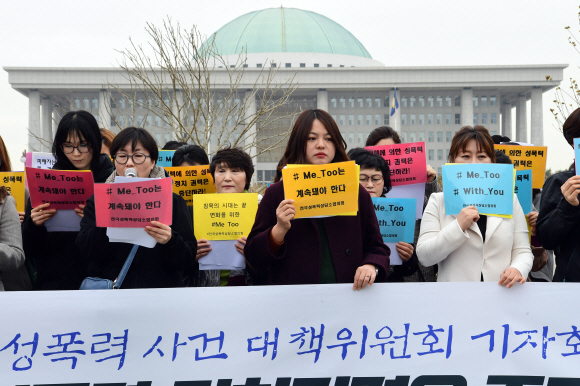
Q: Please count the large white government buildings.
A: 1